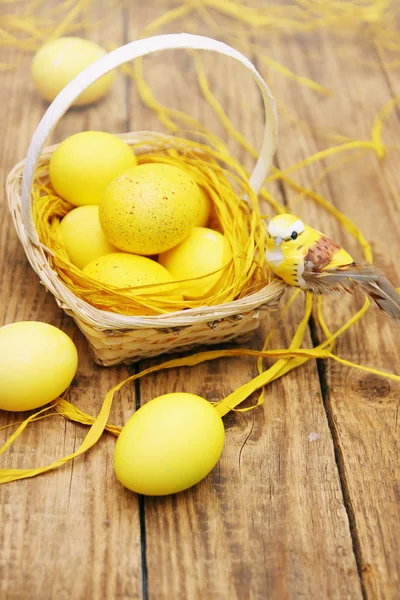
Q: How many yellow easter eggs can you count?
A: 9